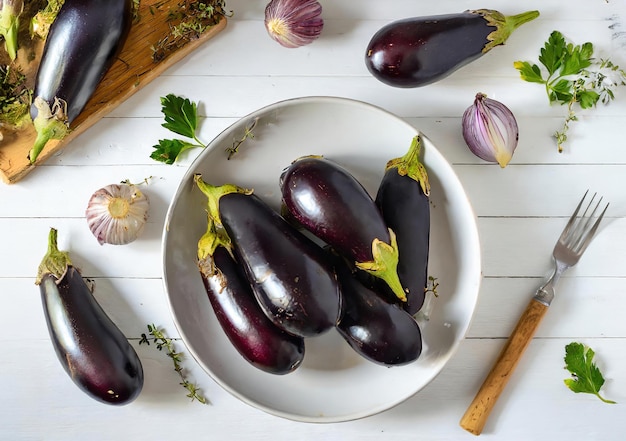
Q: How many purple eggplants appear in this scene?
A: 8